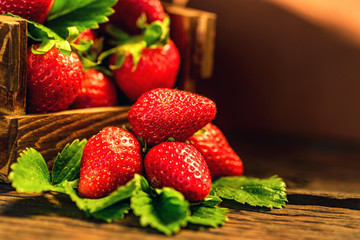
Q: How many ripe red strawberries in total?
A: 10